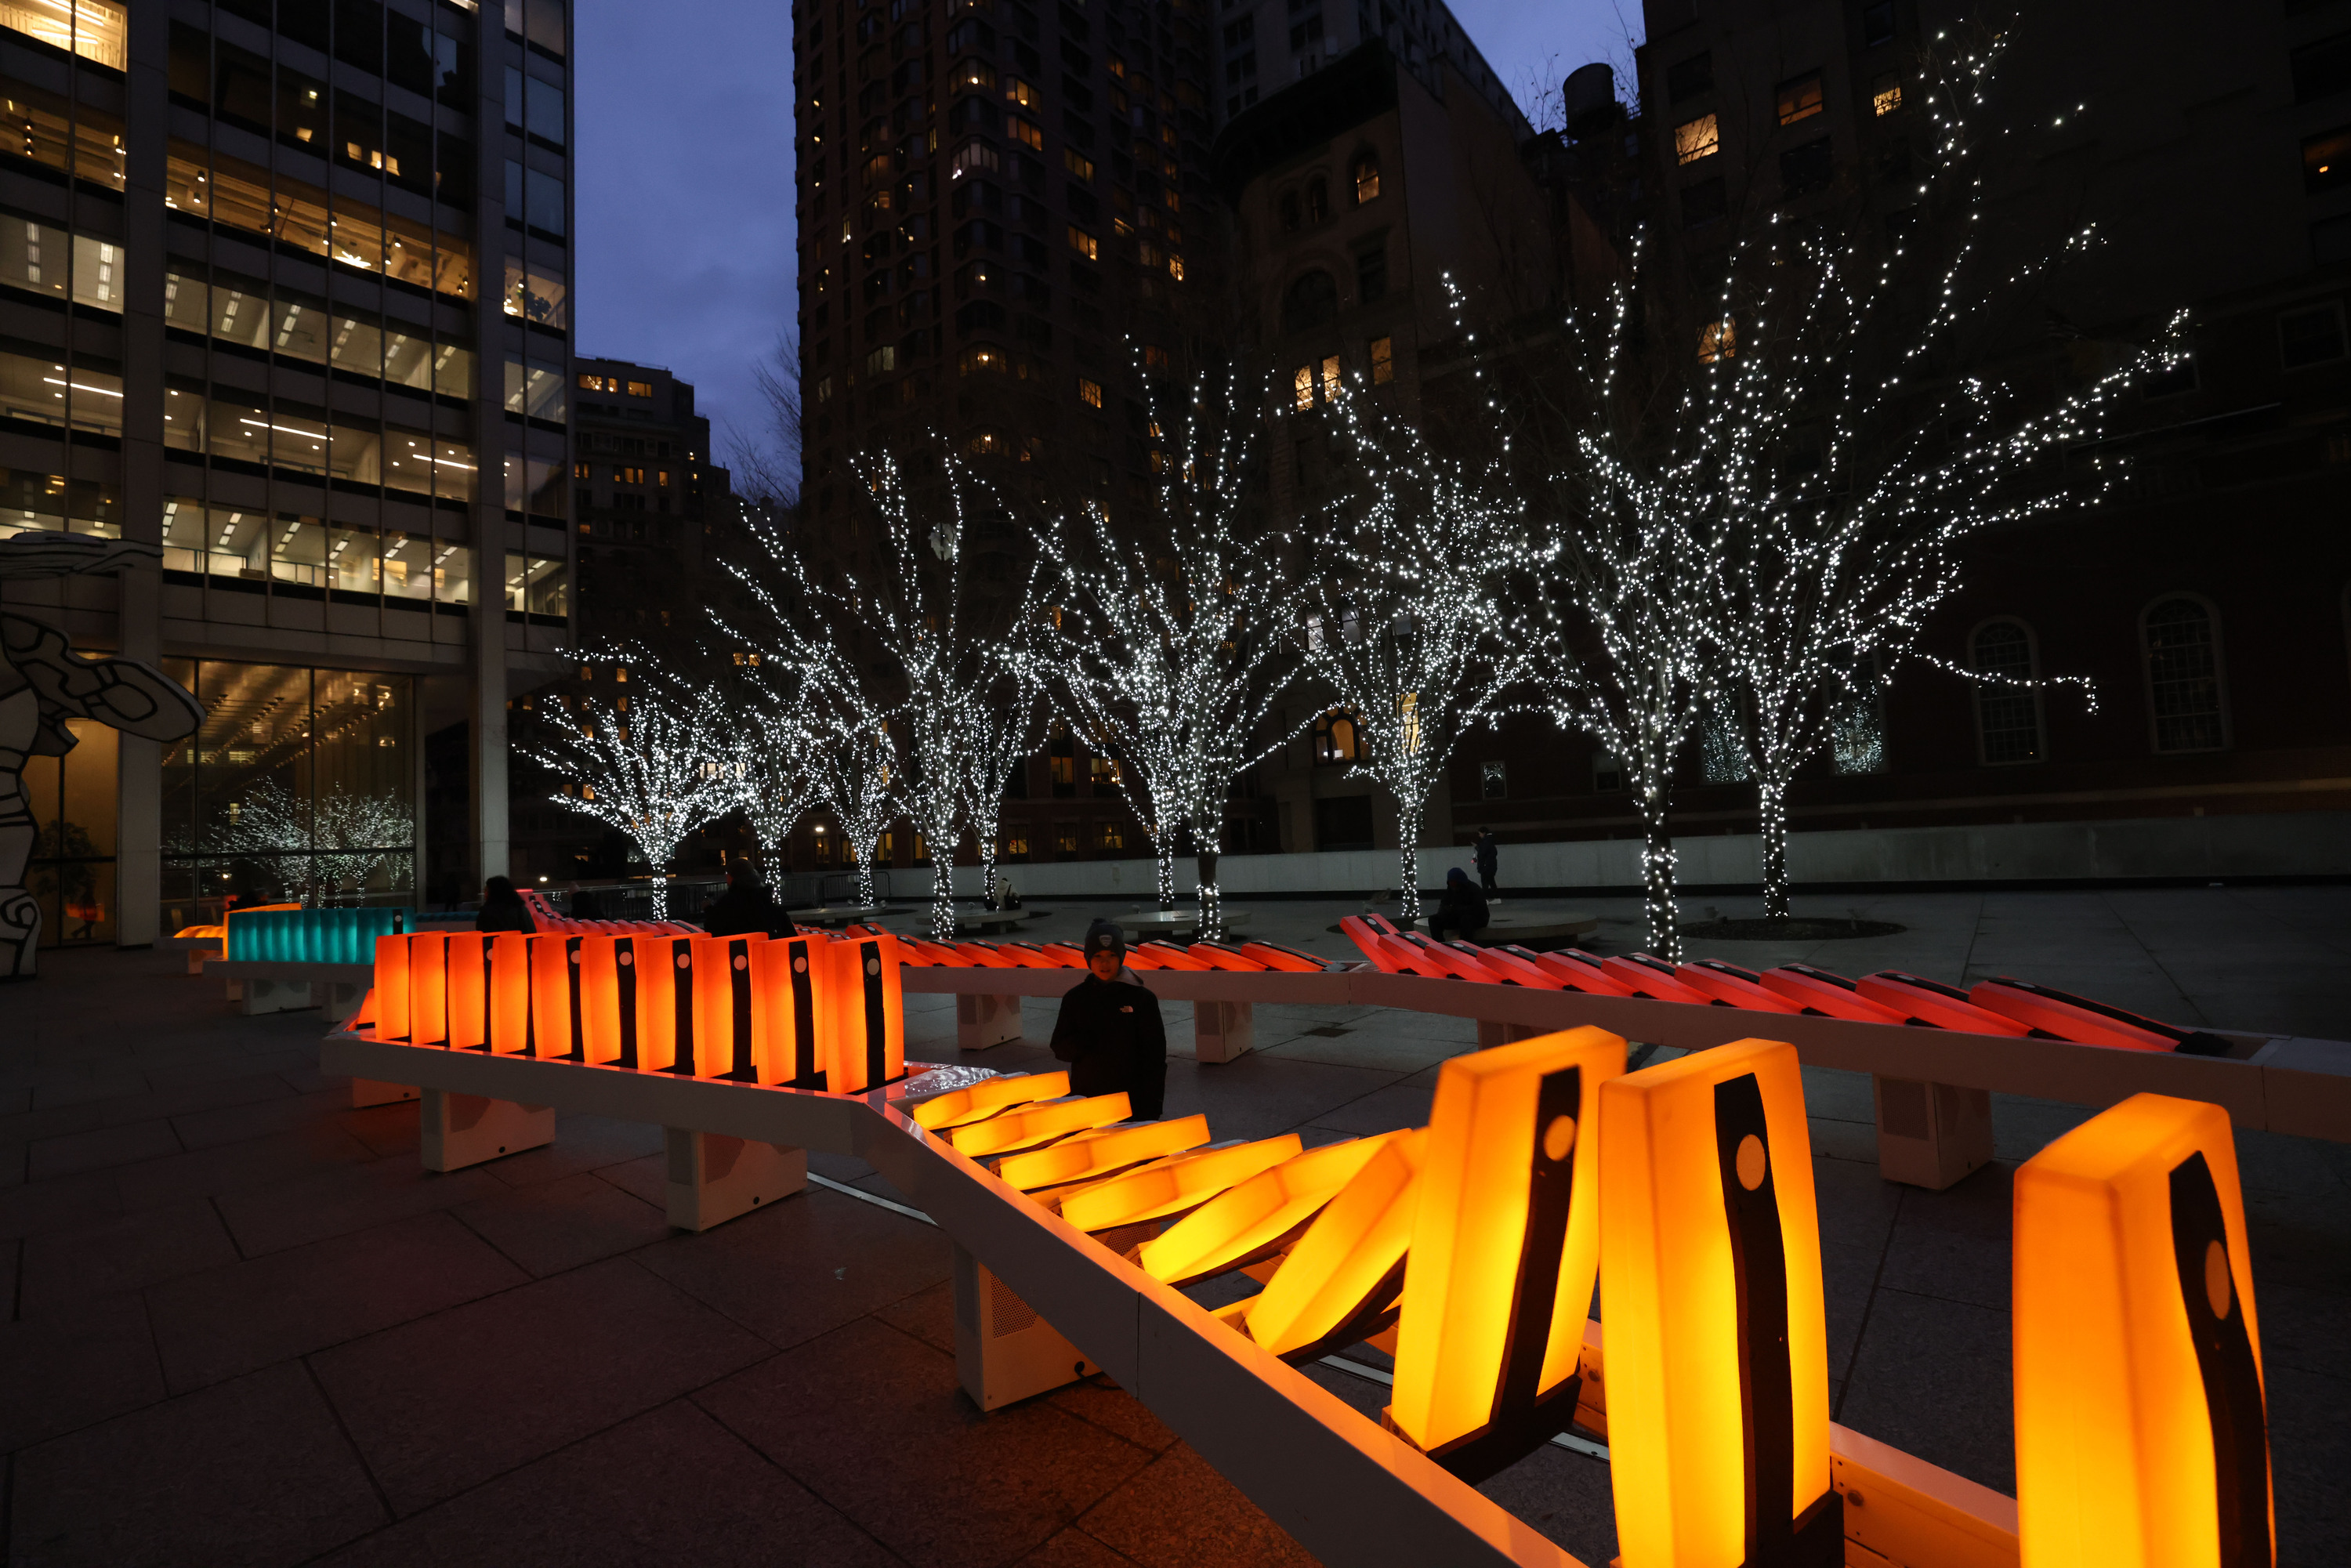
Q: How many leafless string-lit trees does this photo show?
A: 10